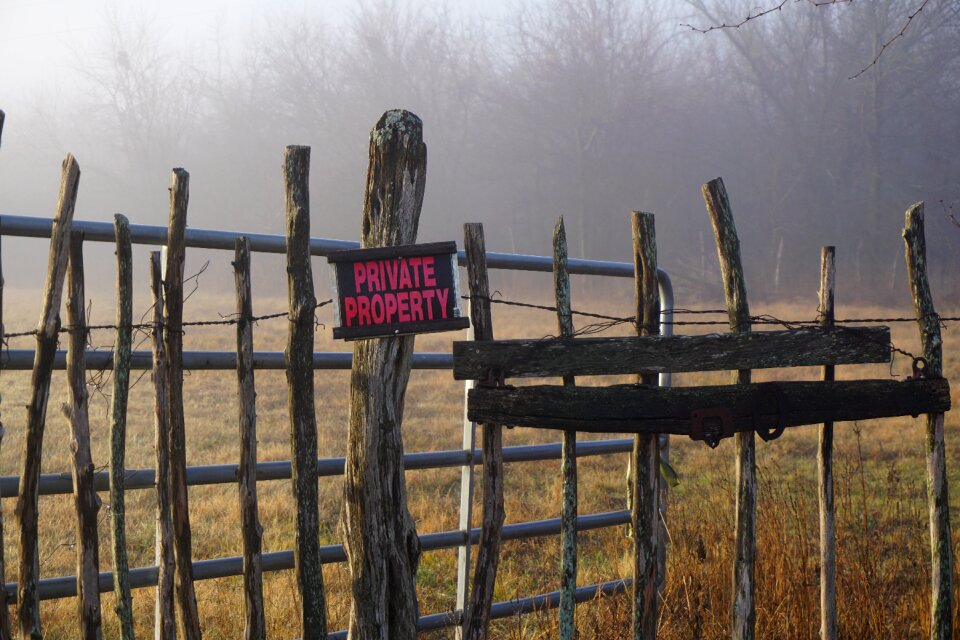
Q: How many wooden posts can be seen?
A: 15